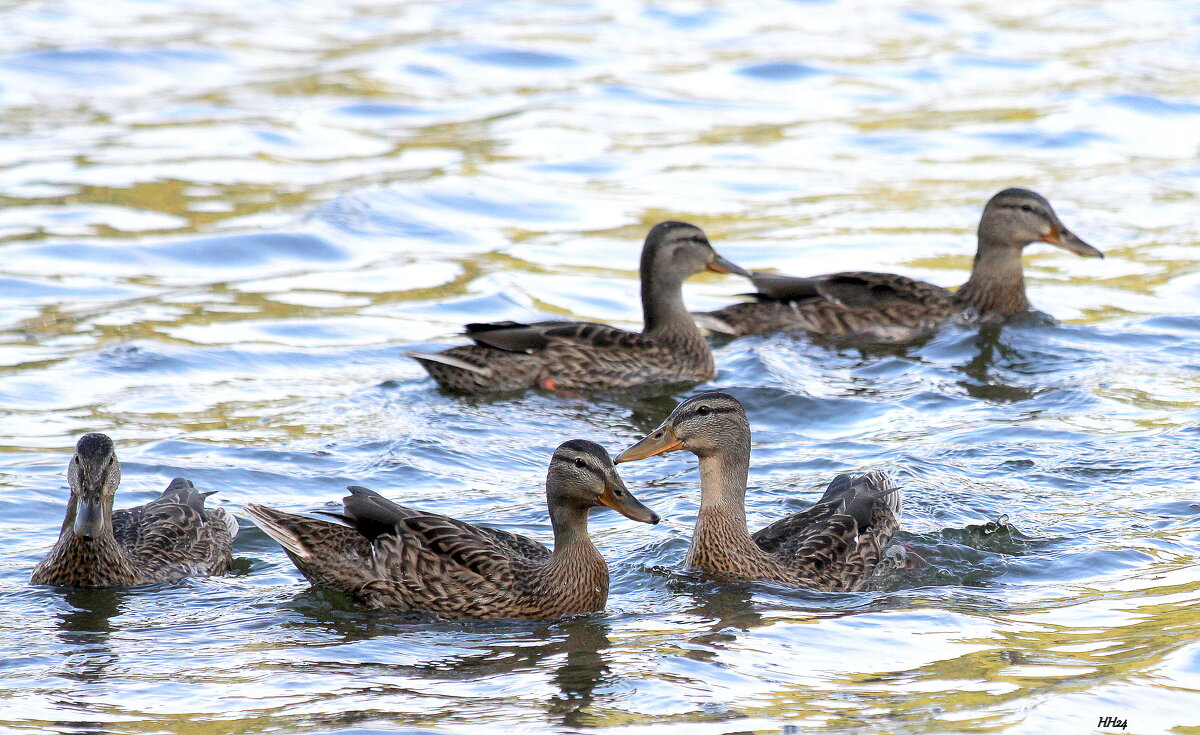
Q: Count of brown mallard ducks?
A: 5